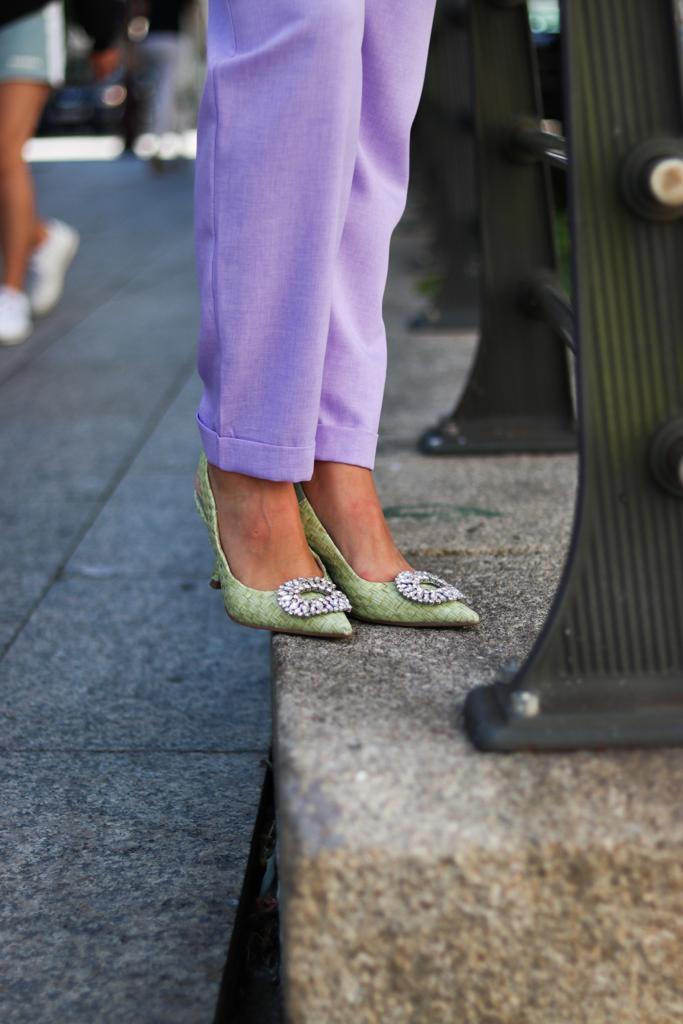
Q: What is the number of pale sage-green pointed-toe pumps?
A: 2